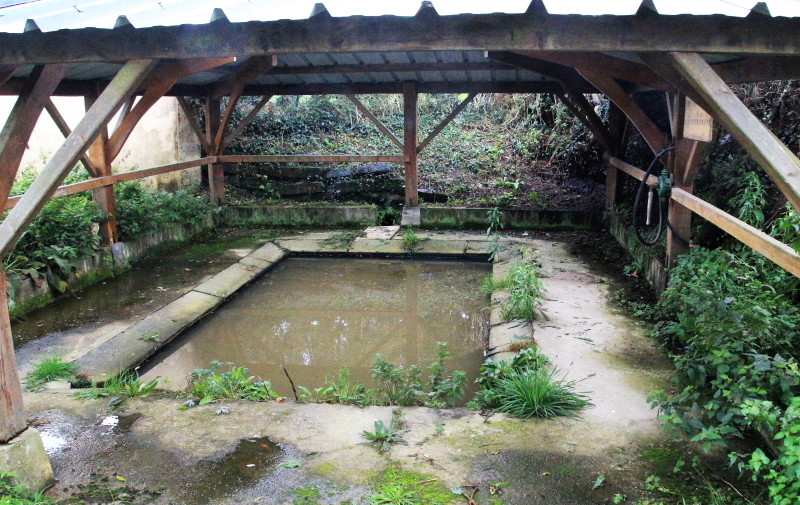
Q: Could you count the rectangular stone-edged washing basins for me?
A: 1